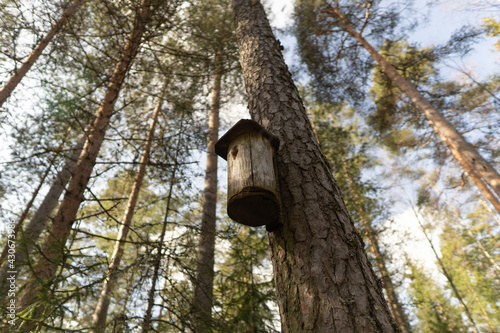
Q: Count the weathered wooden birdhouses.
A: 1